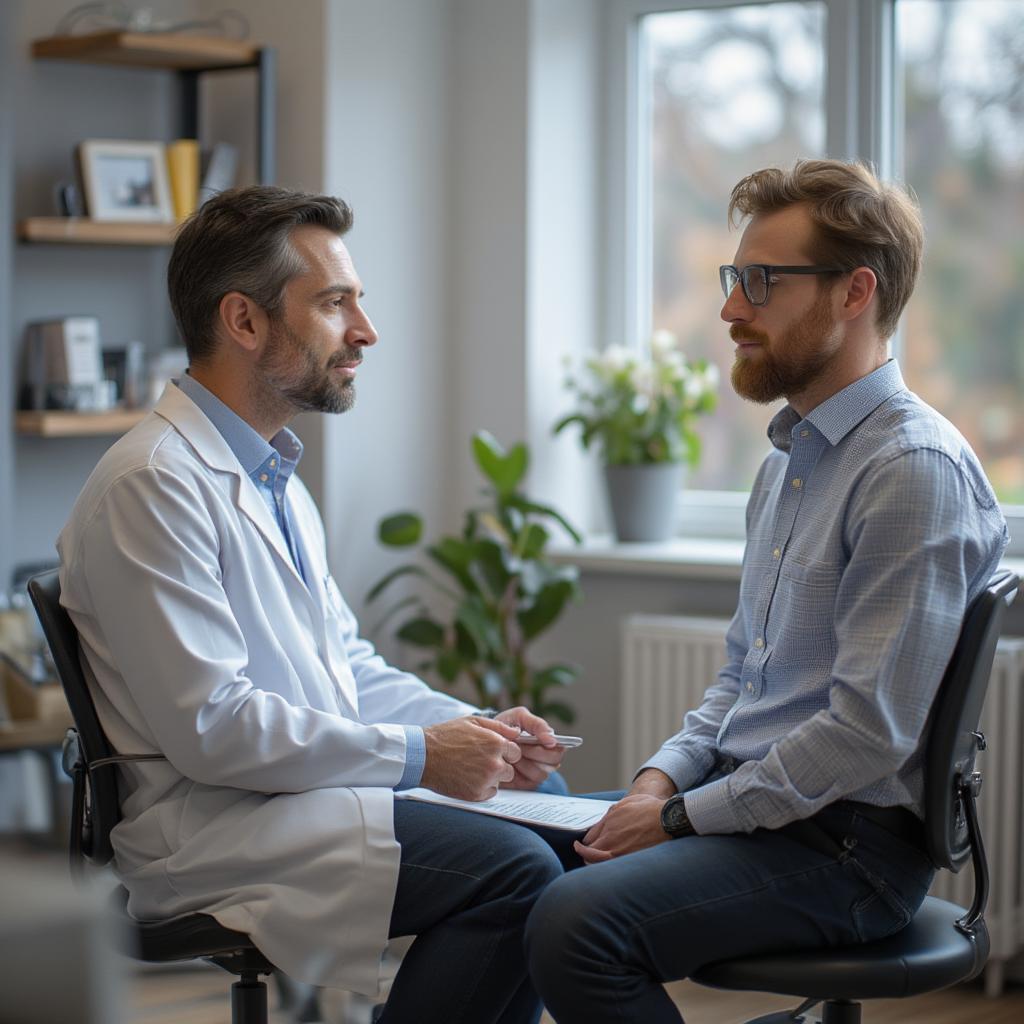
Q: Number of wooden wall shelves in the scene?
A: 3